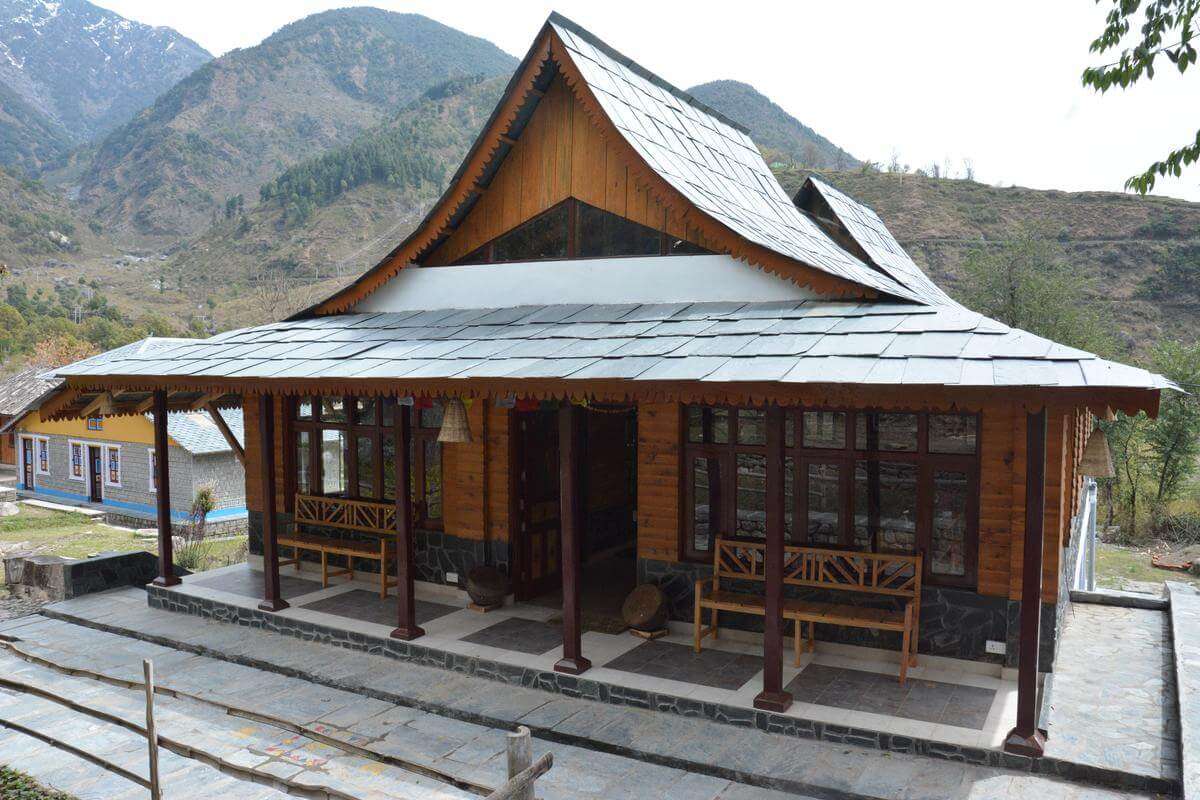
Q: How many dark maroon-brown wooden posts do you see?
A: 6